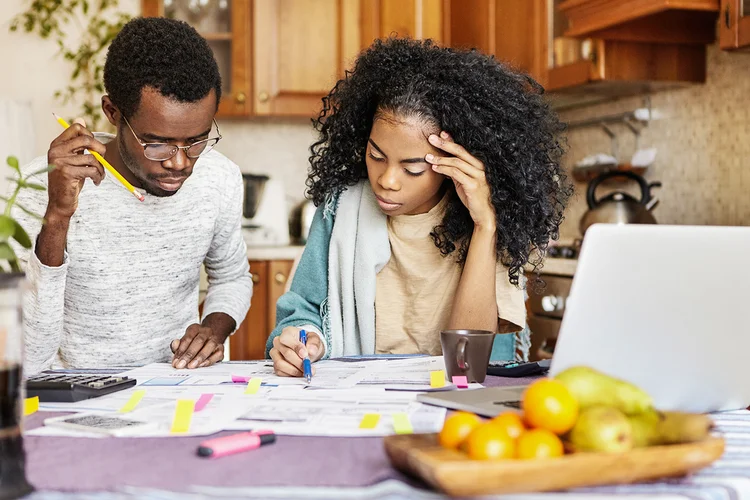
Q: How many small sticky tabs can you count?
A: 10